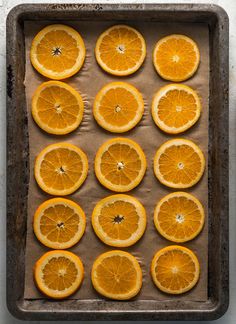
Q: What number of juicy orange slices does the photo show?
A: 15